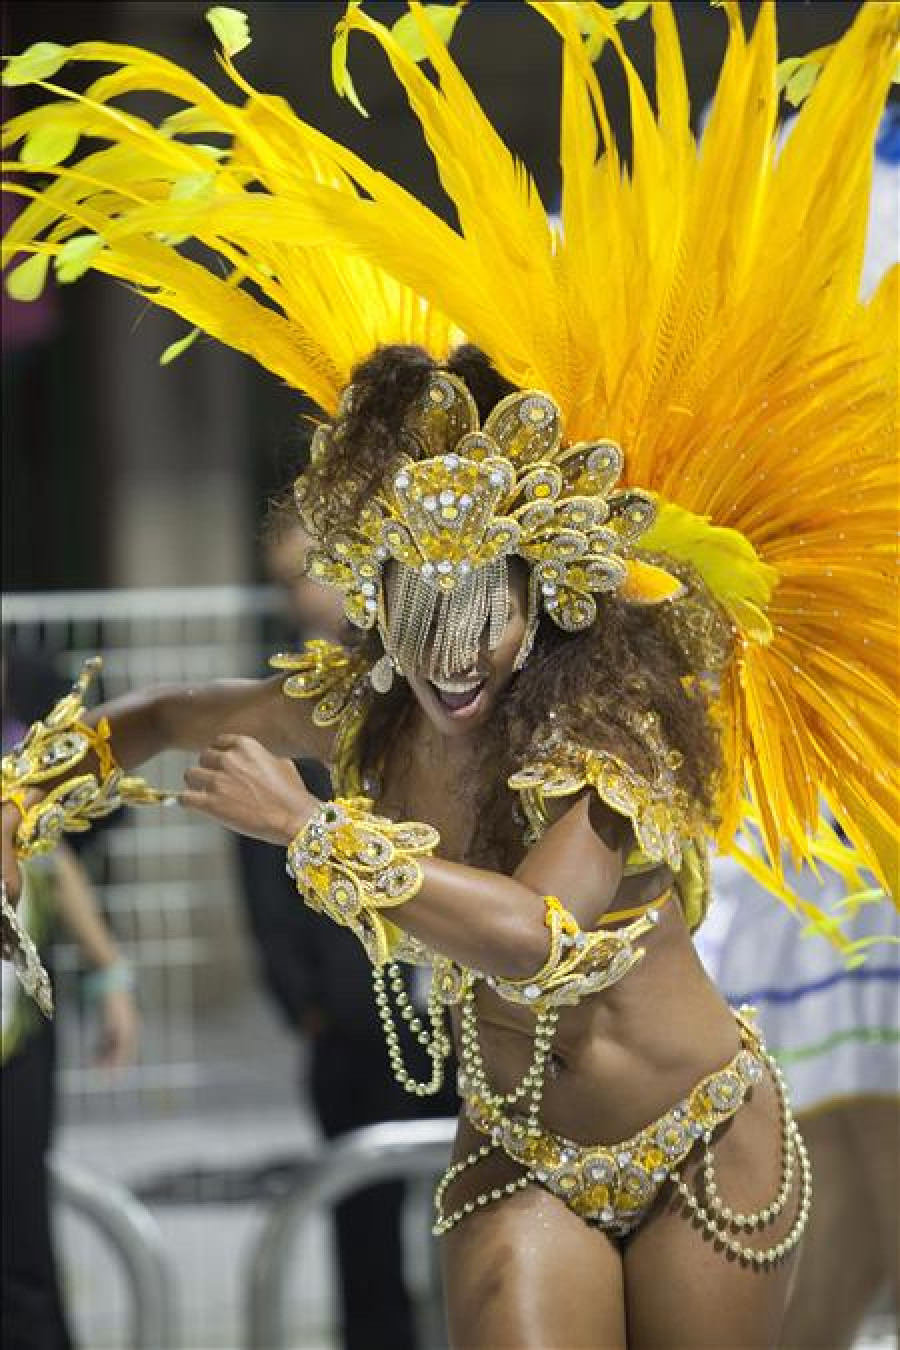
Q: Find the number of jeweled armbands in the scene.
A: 3